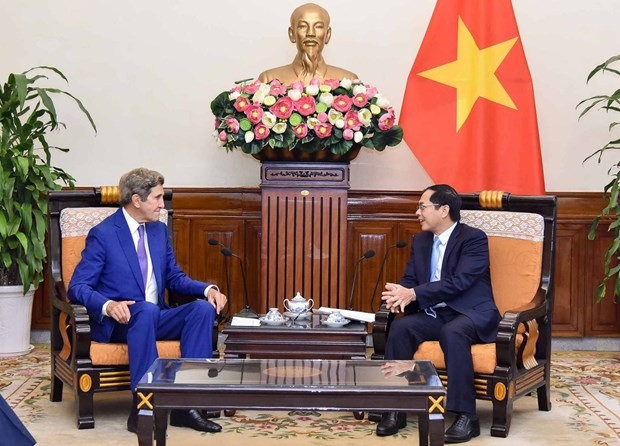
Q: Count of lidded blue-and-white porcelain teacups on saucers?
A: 2